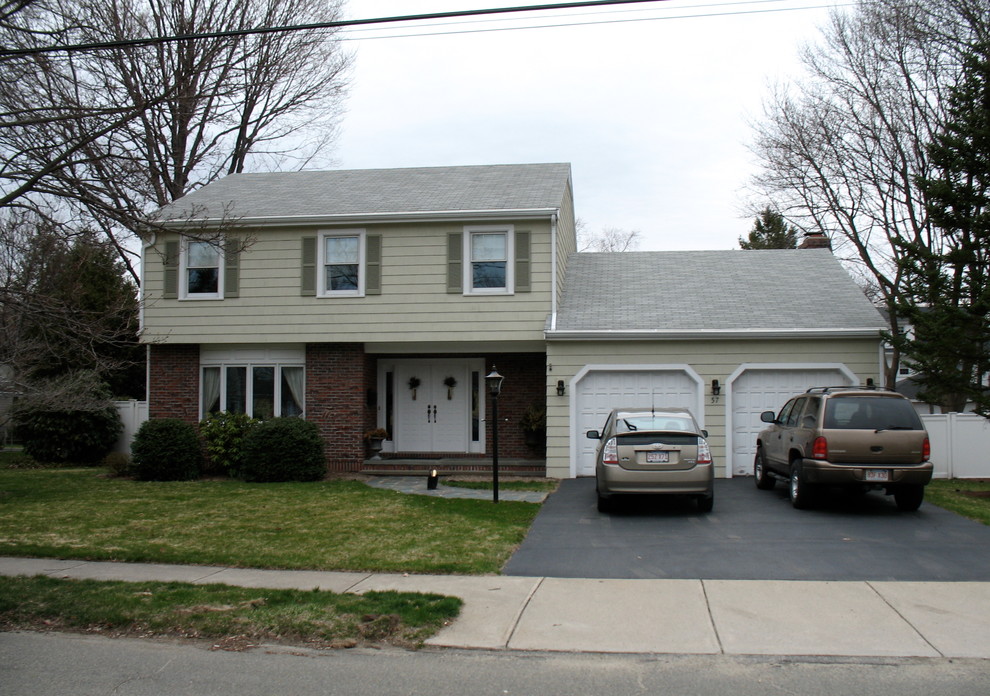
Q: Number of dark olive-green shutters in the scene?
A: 6